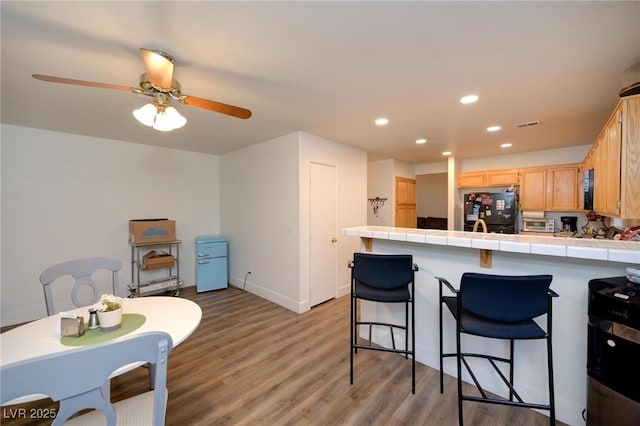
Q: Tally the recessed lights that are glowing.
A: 6